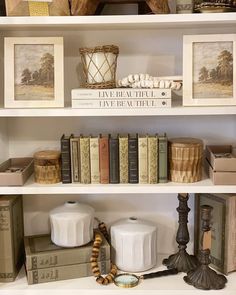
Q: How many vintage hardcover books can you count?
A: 15